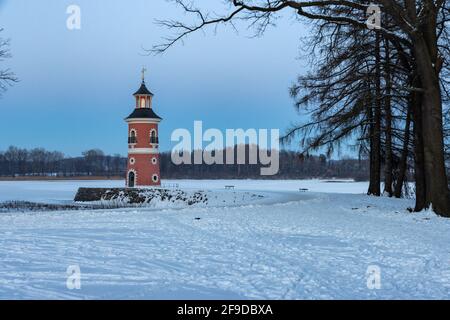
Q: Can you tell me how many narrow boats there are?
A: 0